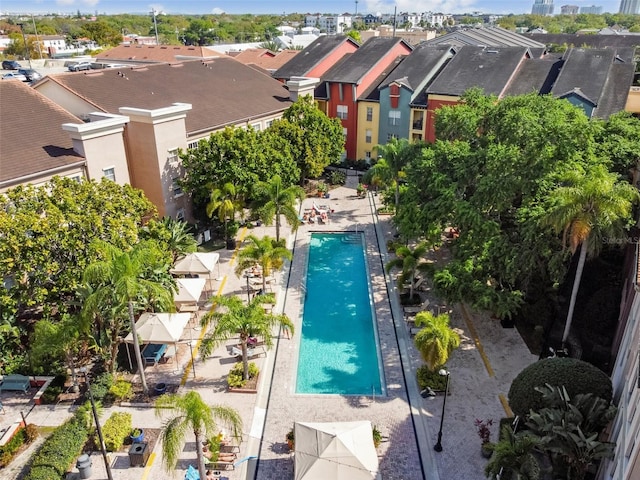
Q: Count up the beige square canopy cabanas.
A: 4